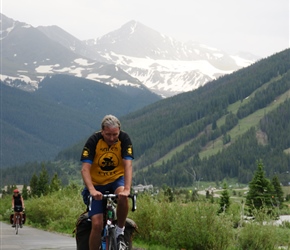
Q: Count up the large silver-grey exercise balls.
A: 0